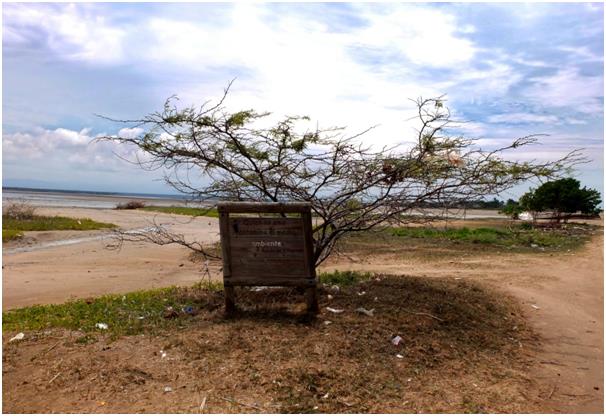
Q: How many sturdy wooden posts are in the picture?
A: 2